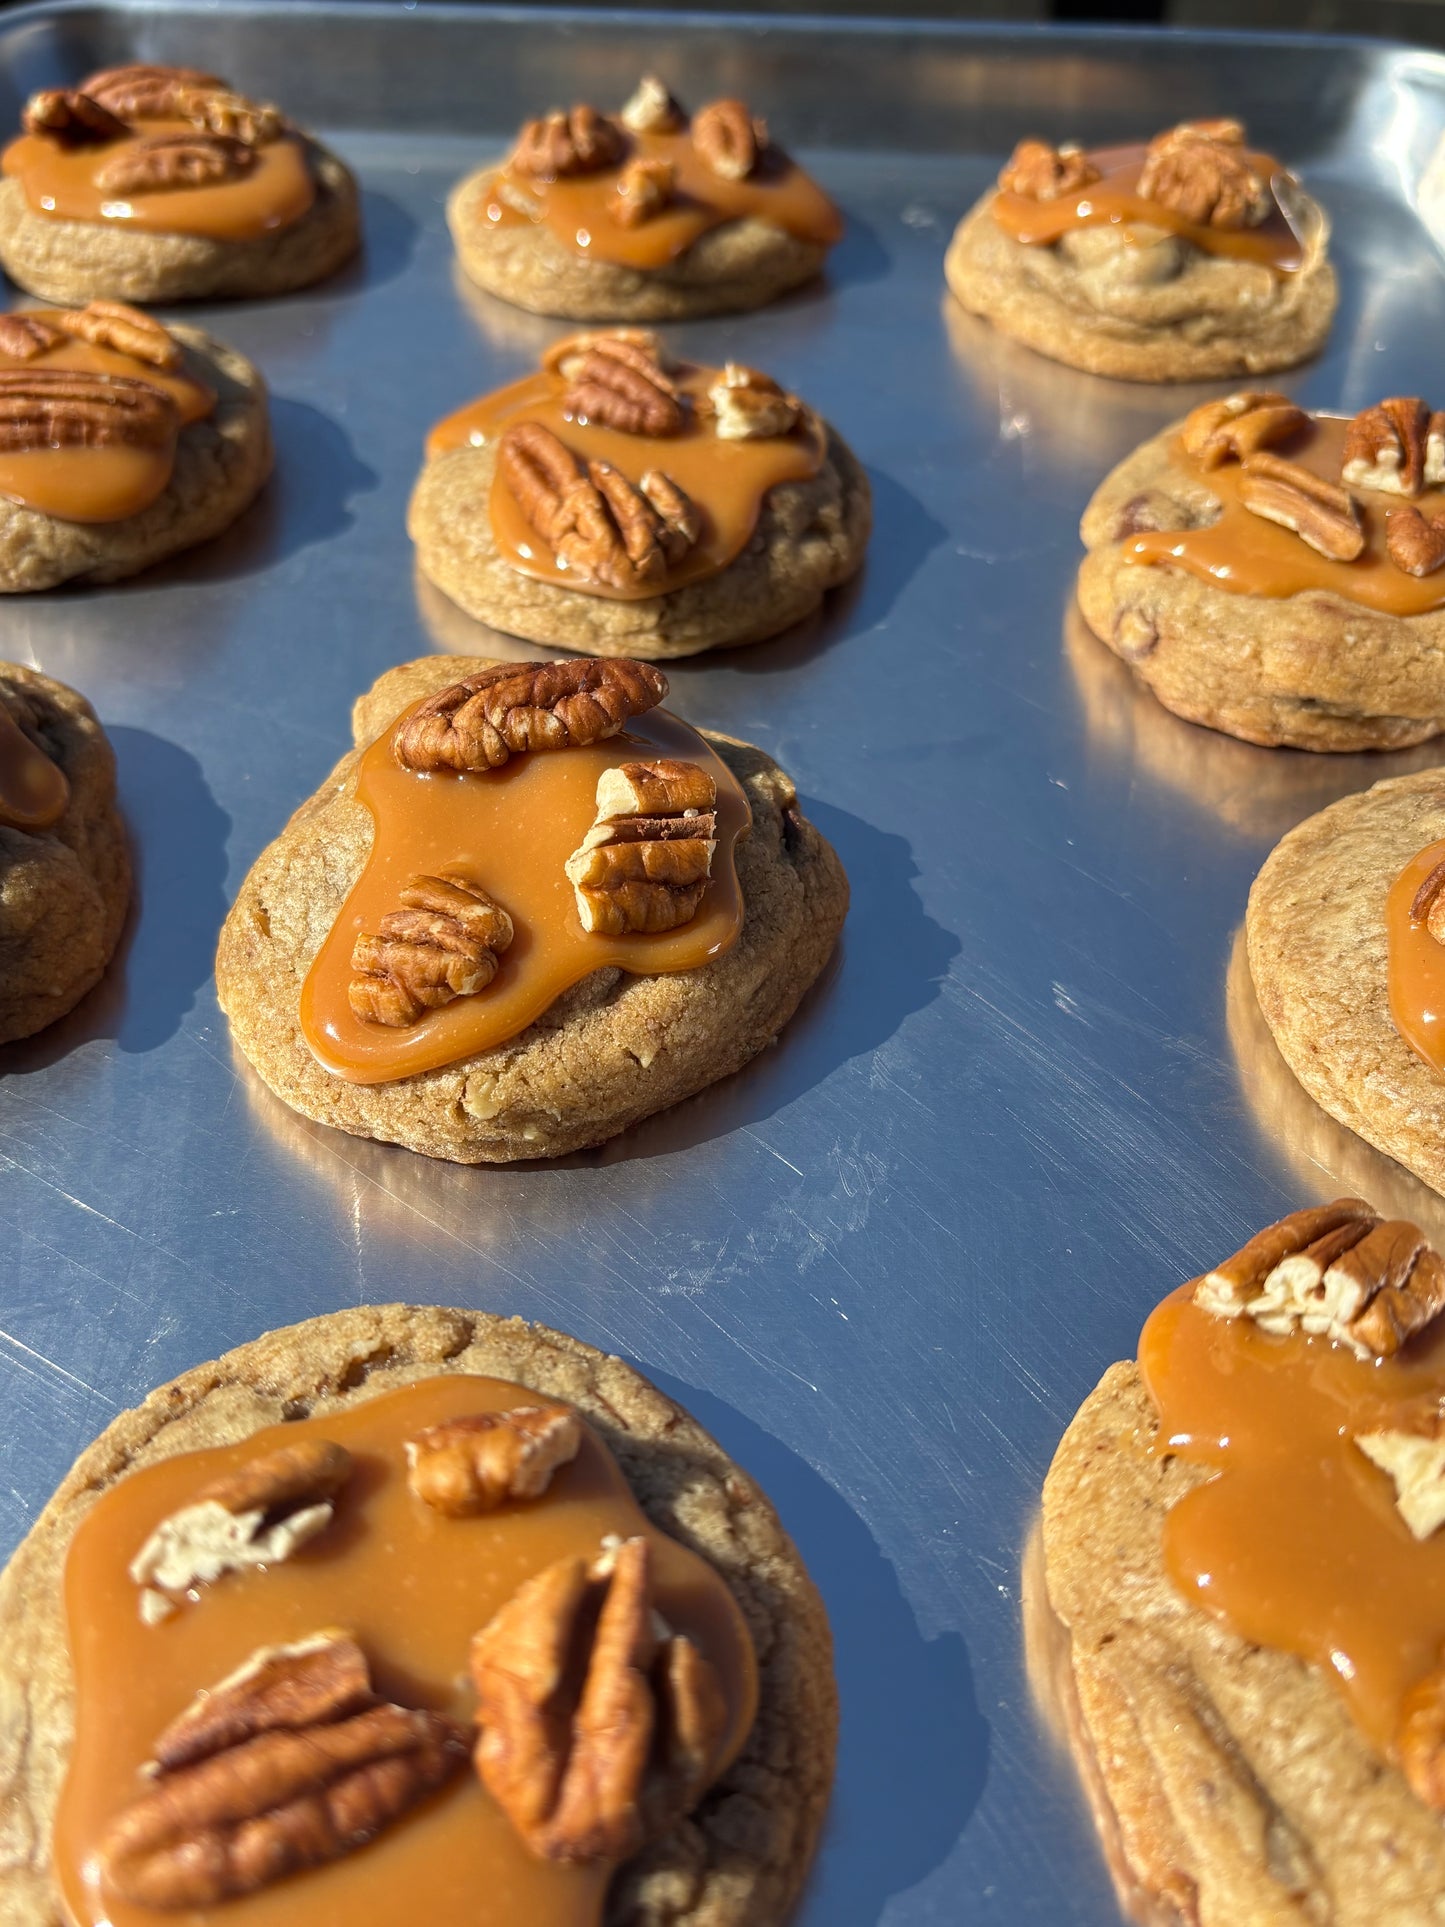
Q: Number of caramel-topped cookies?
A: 11